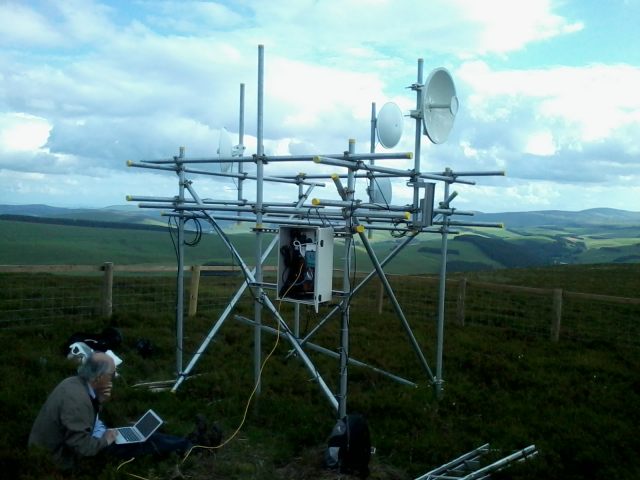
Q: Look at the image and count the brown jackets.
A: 1